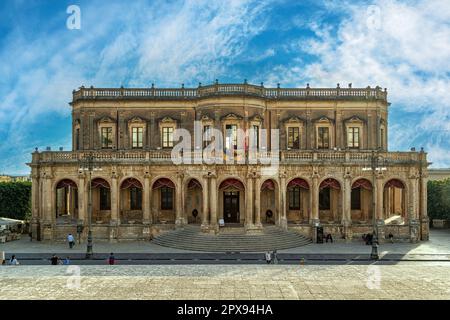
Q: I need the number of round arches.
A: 11